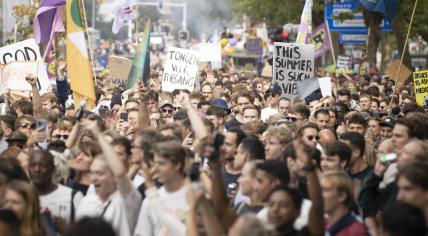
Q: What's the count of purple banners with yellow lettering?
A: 2